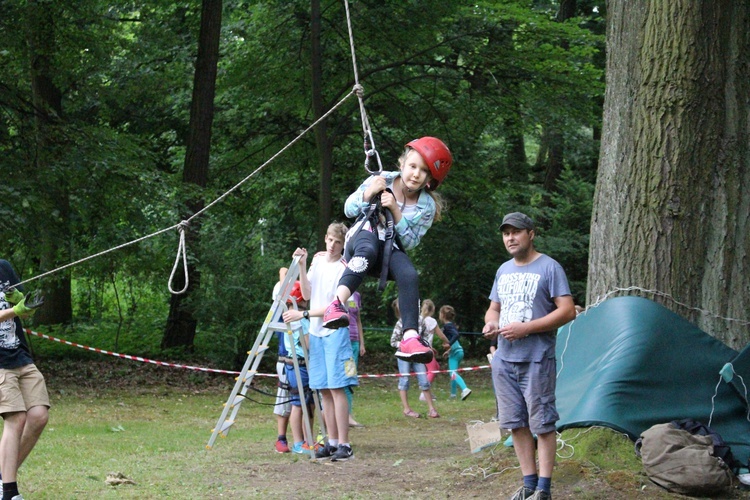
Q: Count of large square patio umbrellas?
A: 0